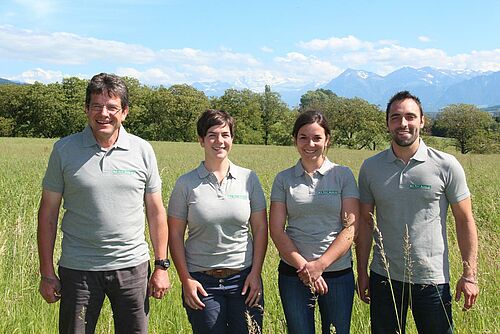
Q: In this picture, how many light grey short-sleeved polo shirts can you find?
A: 4